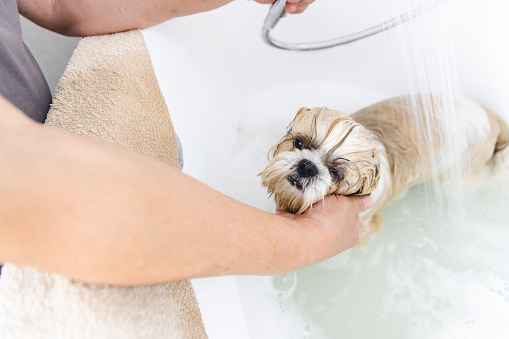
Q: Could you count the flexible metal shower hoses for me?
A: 1